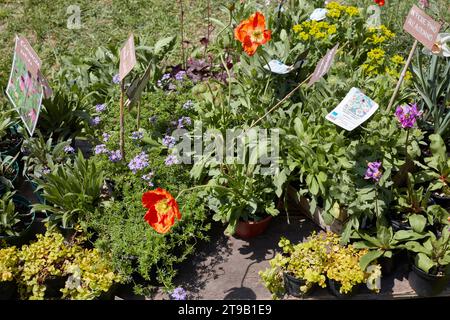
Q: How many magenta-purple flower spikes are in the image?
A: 2